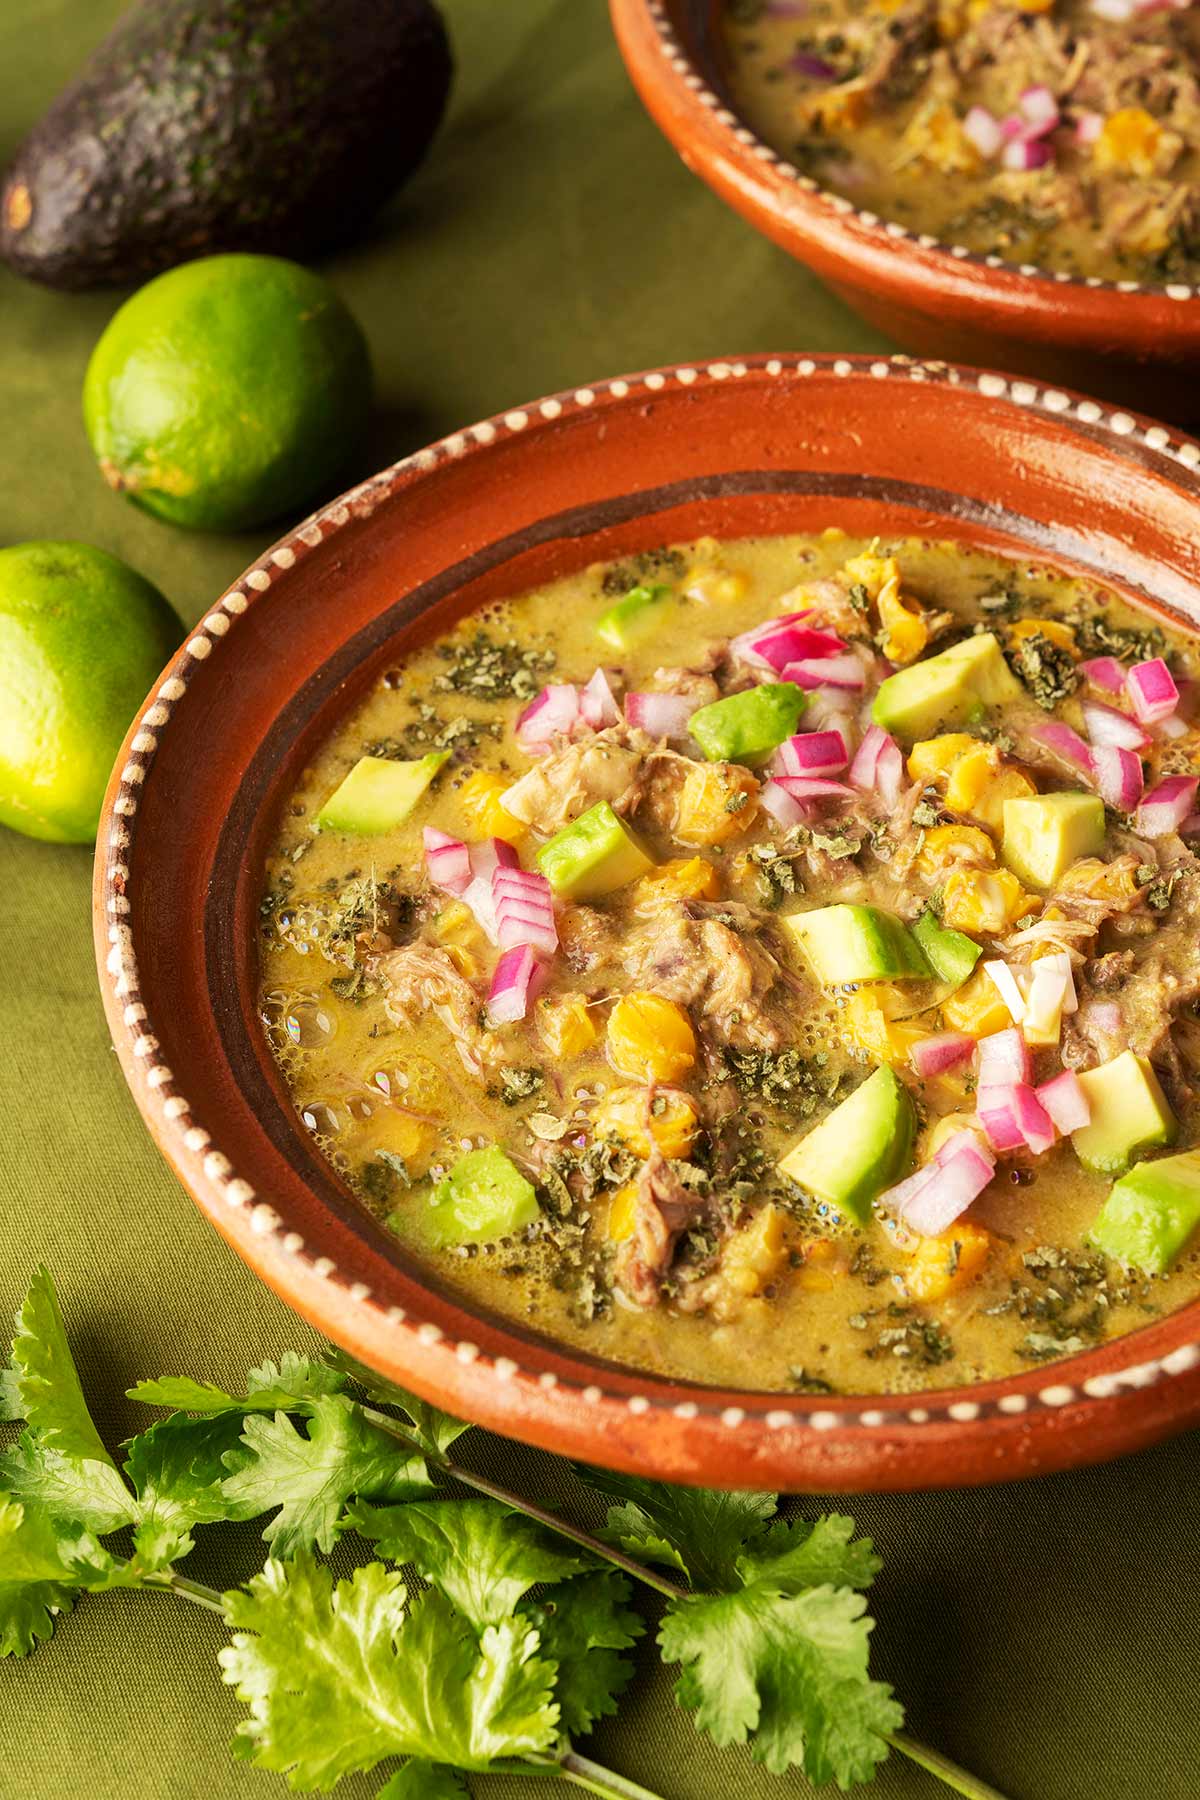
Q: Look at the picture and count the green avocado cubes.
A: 12